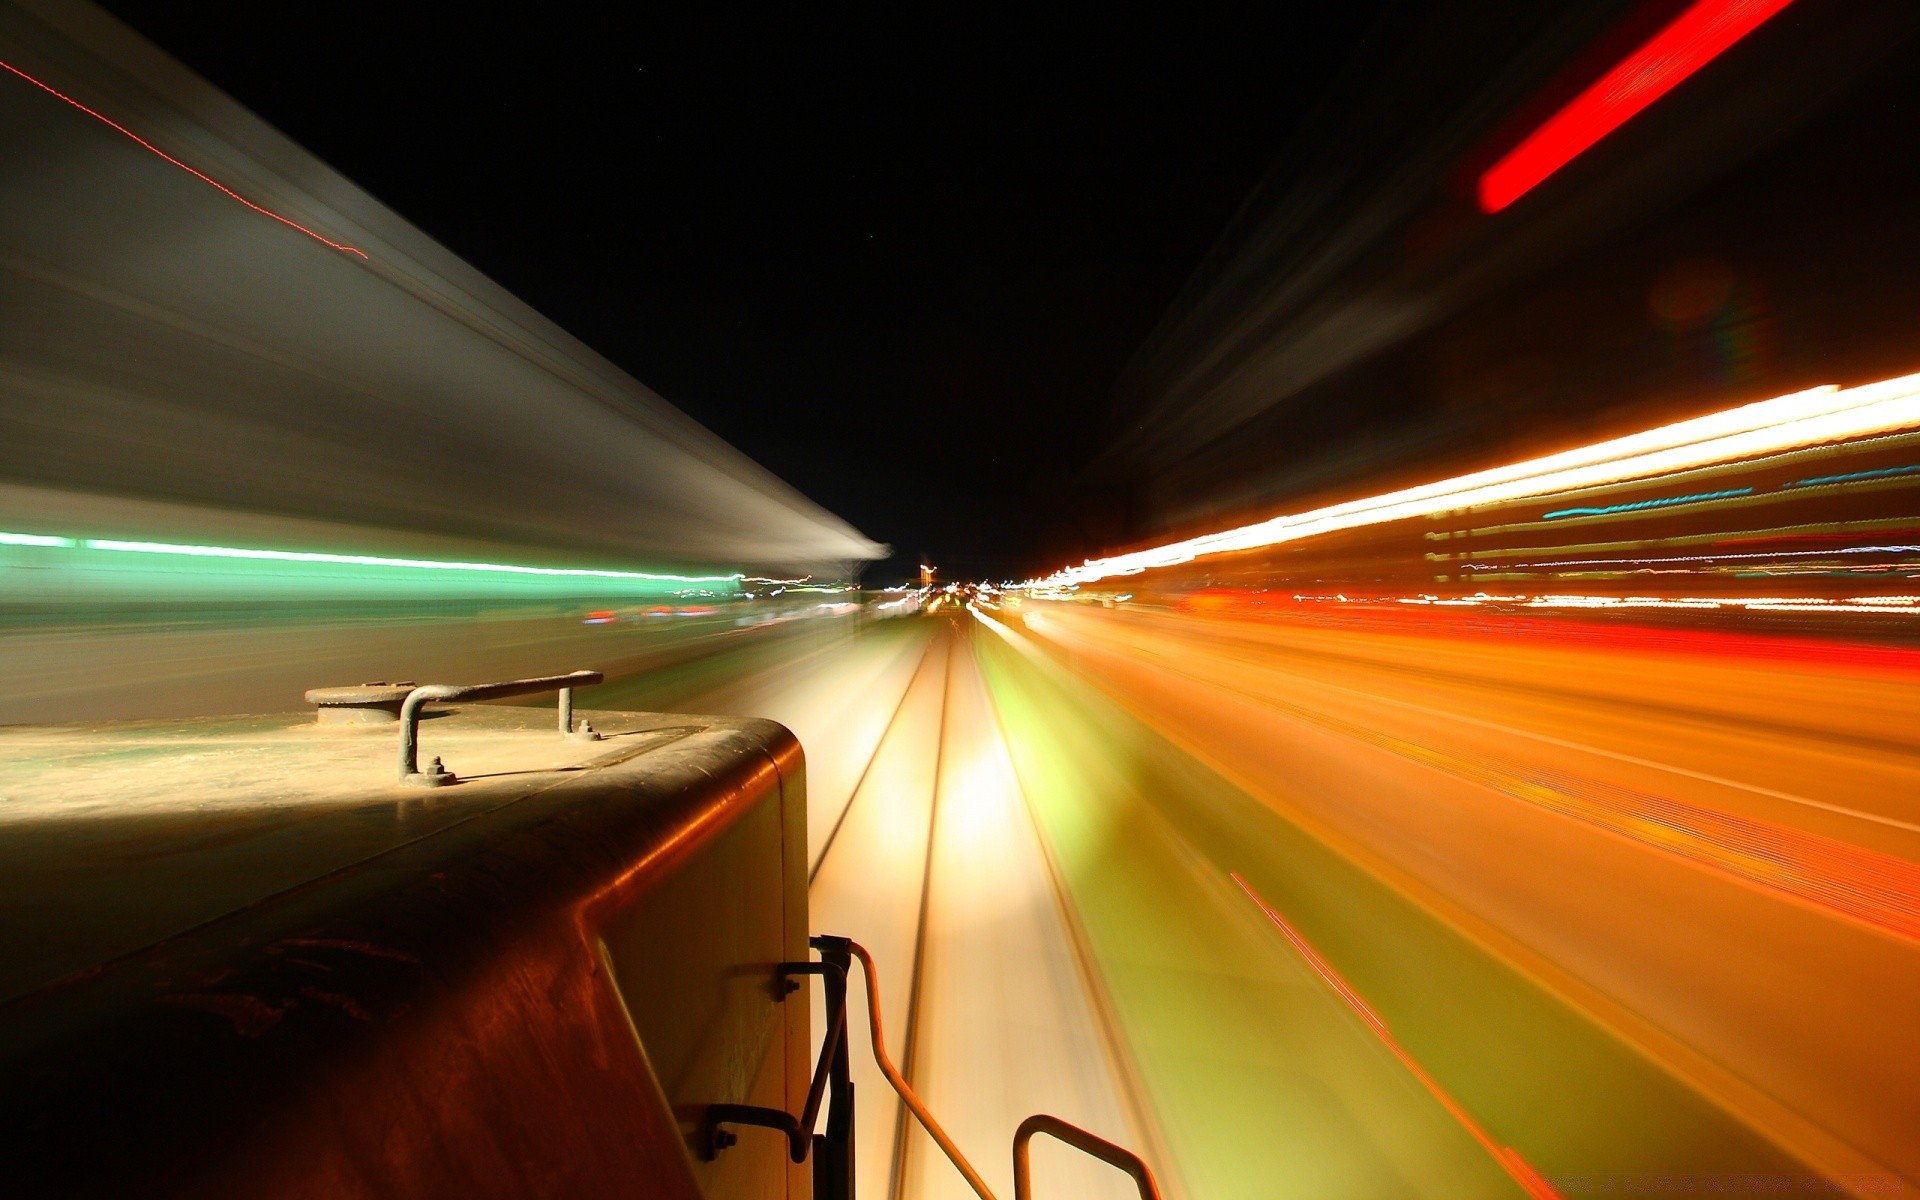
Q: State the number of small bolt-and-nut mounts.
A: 4